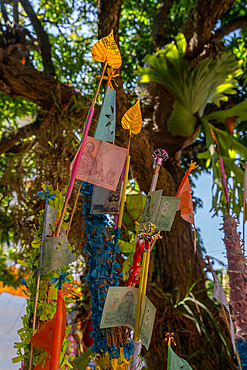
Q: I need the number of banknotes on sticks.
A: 4